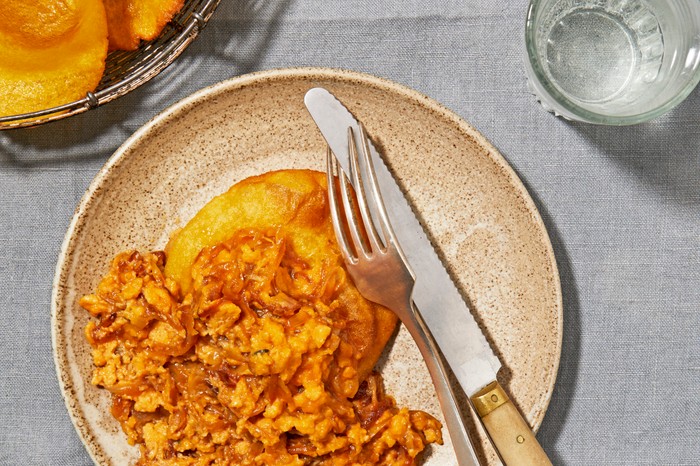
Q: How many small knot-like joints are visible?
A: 2